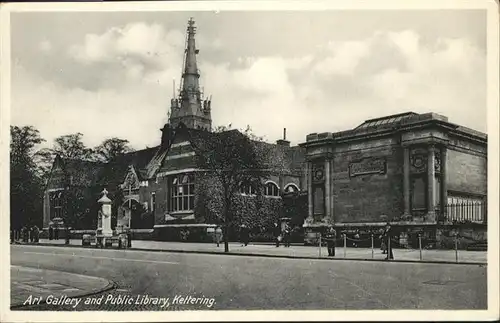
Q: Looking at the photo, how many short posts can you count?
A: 6